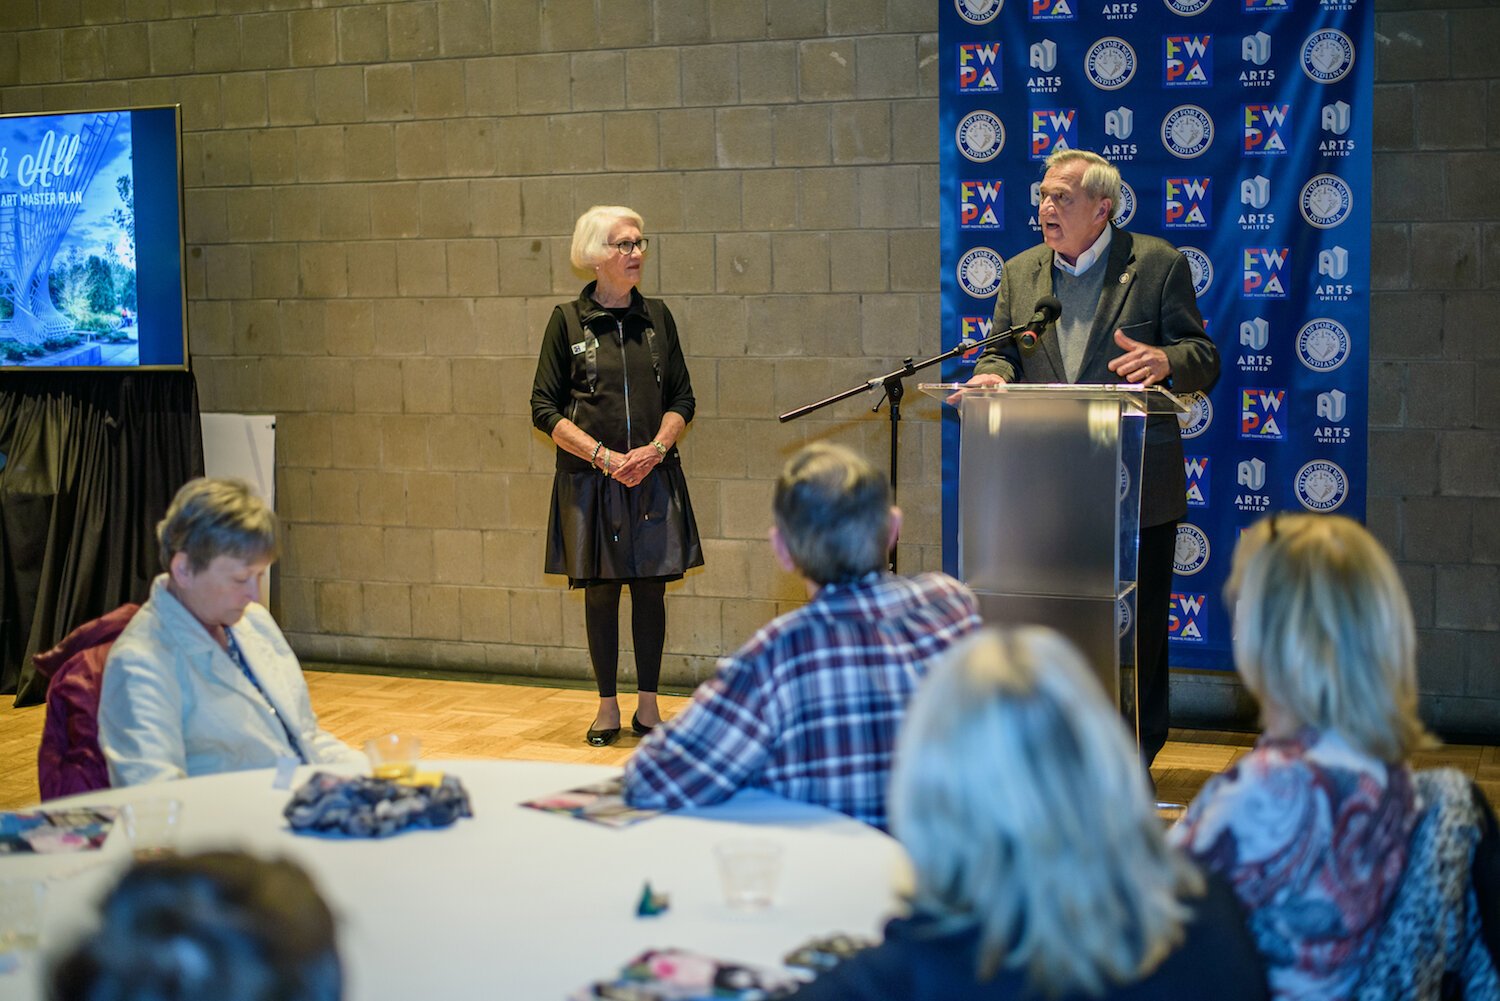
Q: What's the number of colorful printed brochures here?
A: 3